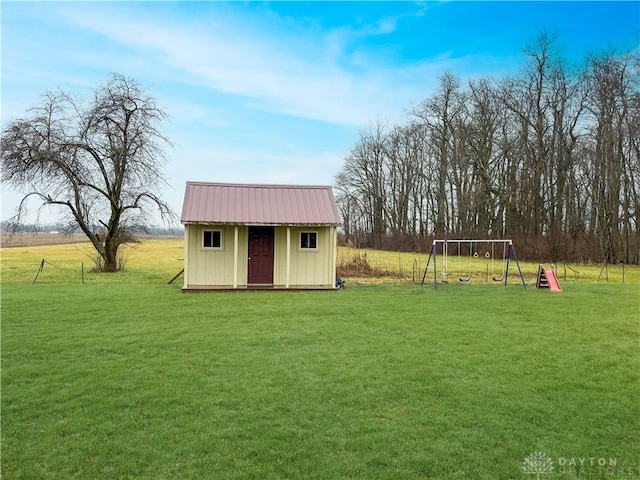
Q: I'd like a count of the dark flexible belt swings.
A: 2